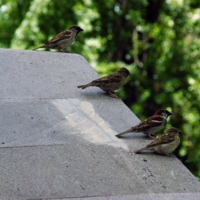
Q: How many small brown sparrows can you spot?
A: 4